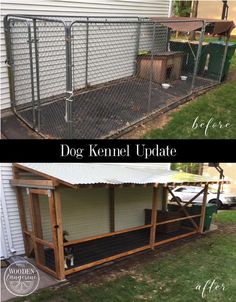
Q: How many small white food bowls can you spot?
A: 2